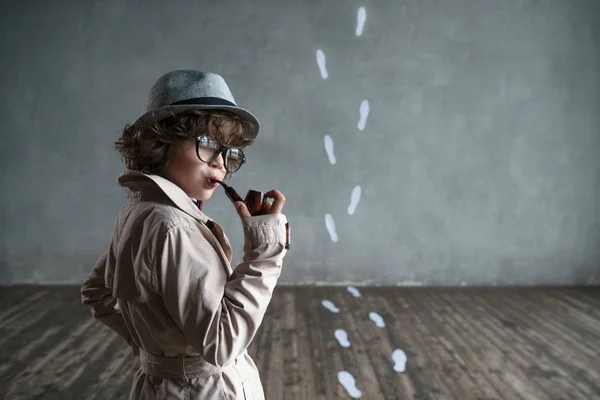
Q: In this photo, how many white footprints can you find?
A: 12